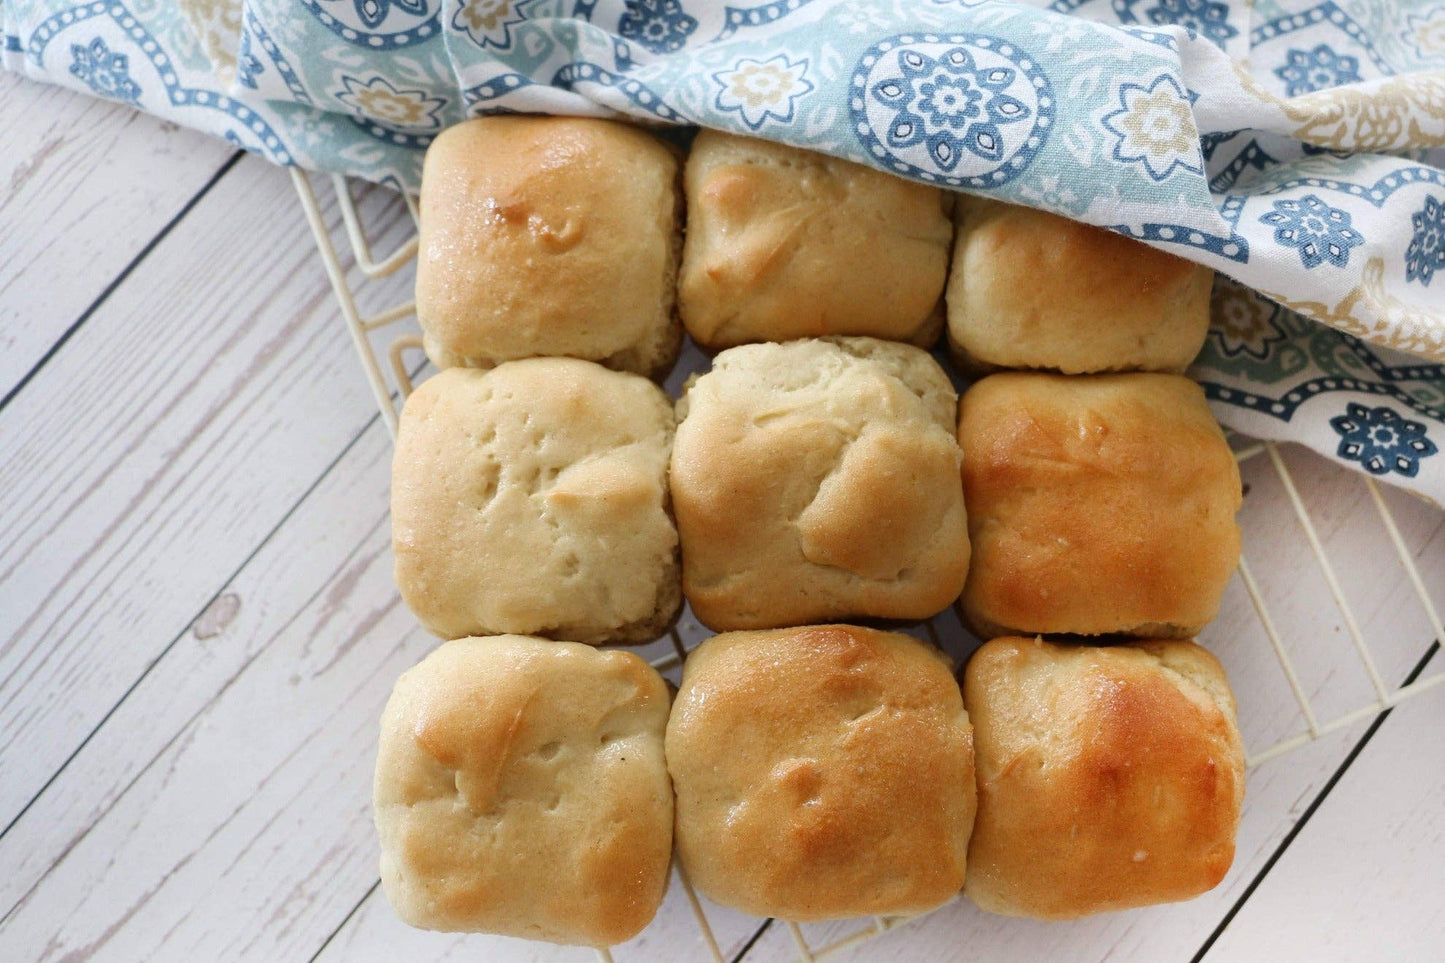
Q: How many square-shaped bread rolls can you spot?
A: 9